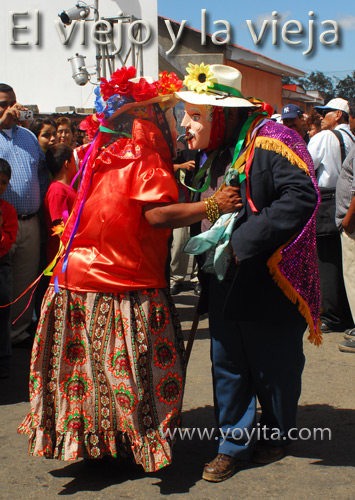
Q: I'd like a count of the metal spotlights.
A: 2